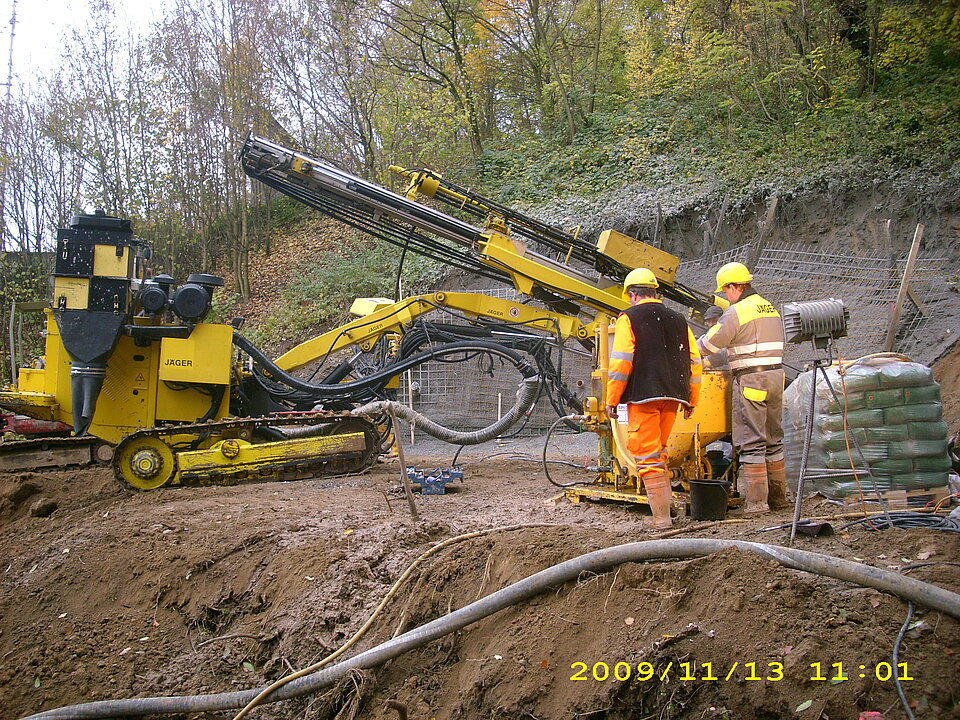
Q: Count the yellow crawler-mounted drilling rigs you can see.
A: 1